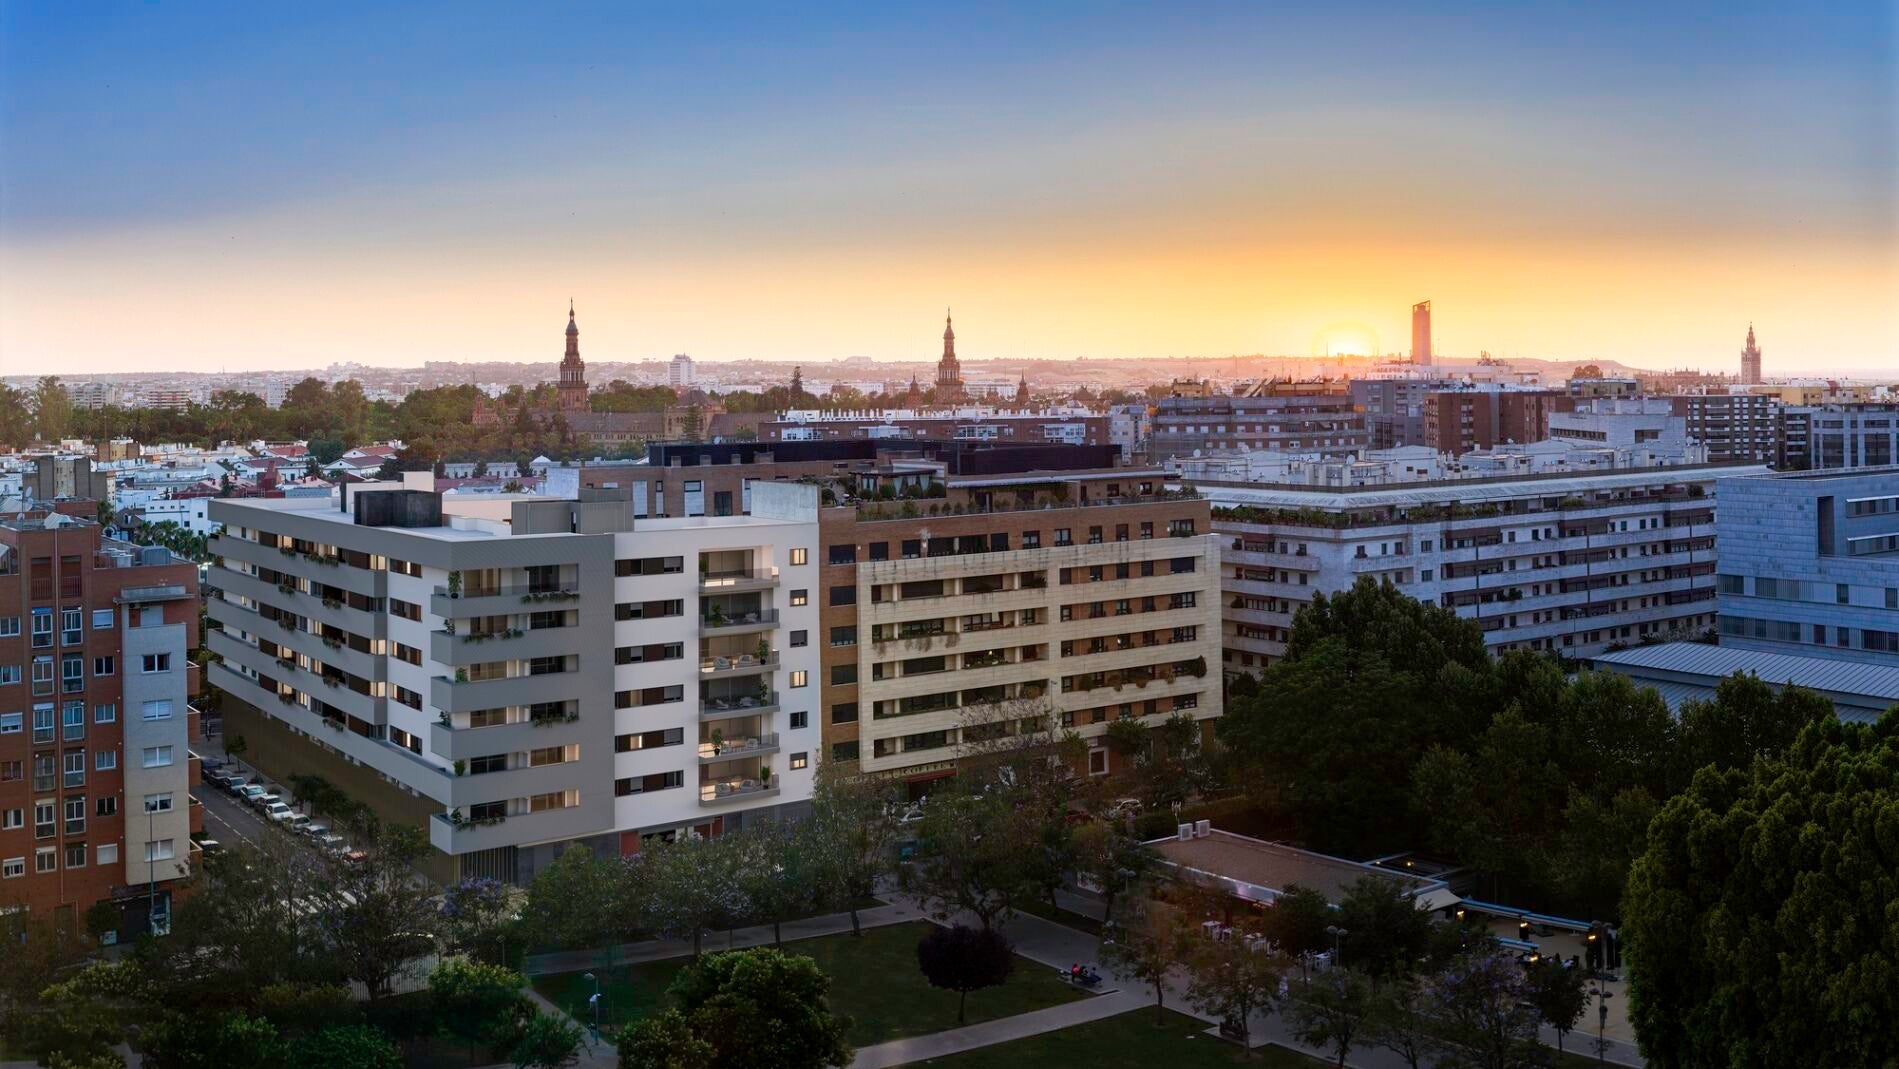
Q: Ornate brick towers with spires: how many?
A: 3